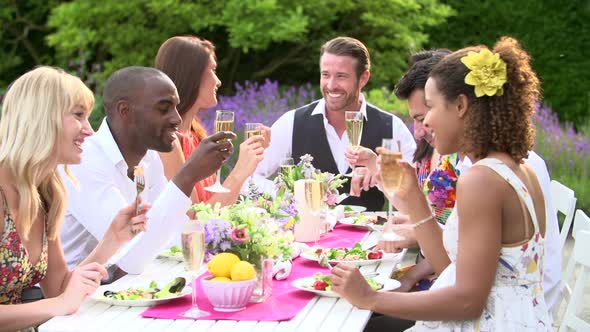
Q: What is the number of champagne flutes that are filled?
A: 7